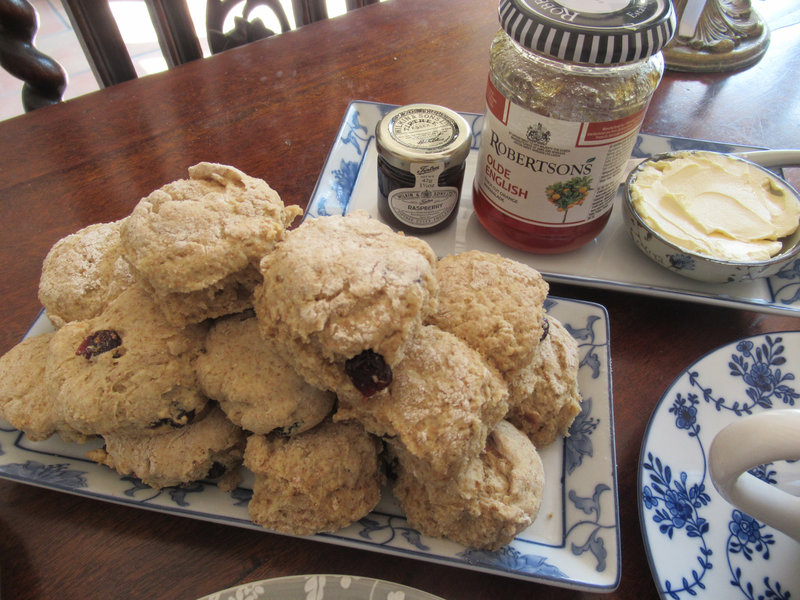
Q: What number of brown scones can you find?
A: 12